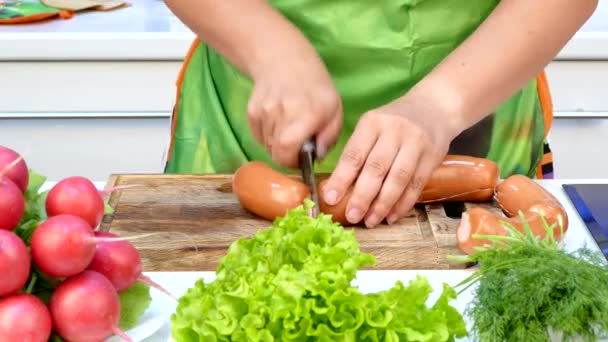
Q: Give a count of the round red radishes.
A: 8